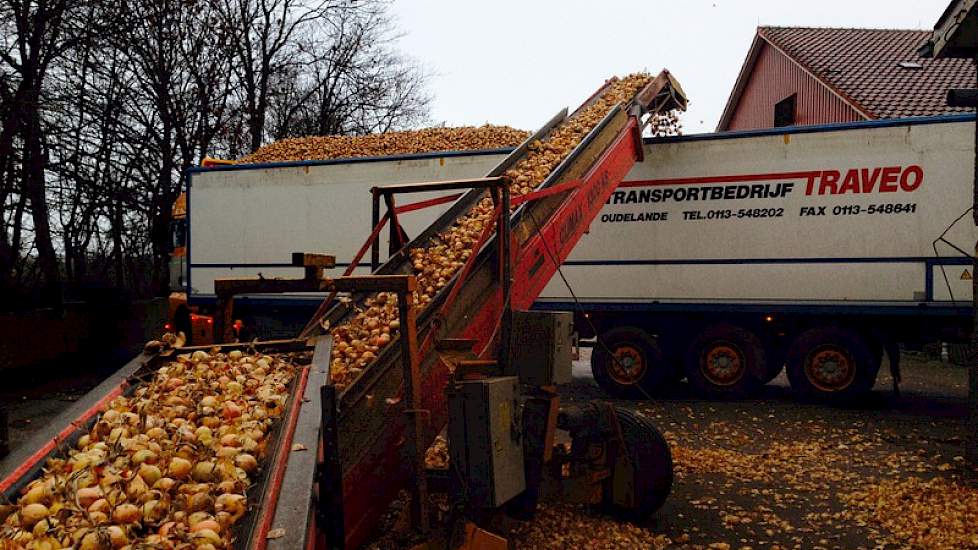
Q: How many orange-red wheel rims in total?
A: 3